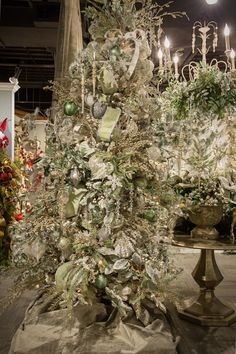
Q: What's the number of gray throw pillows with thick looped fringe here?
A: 0